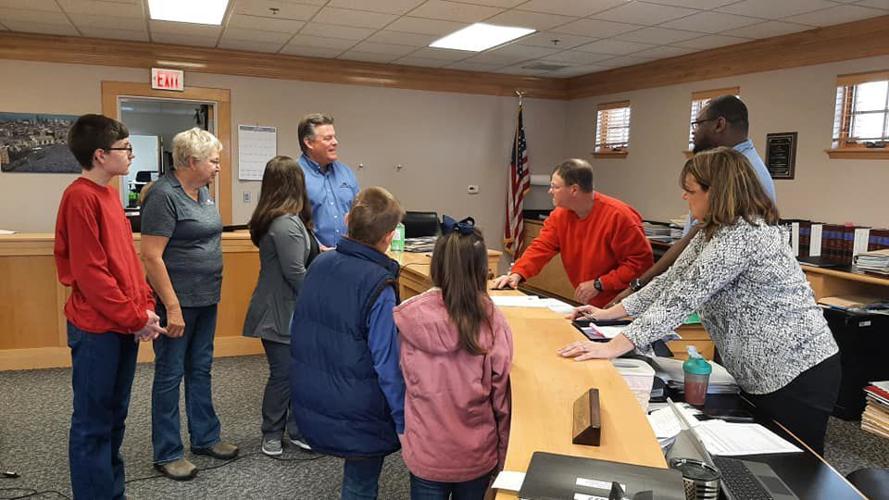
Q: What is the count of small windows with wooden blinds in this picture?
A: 3